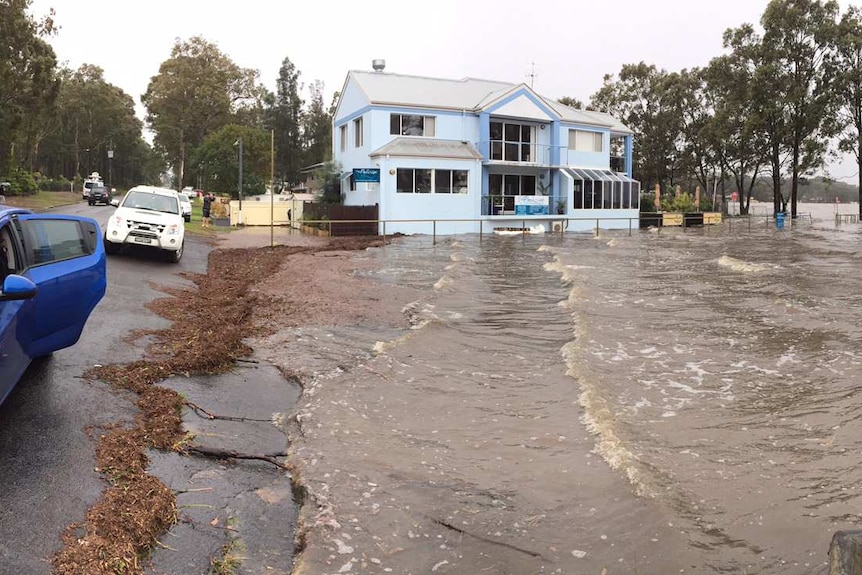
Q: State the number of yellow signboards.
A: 2